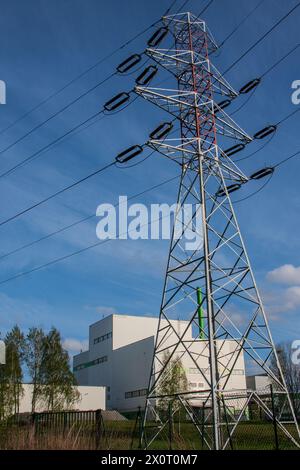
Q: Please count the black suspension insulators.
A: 12